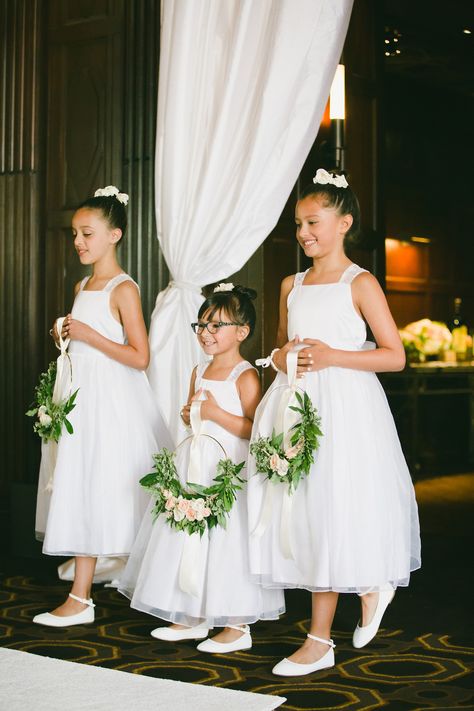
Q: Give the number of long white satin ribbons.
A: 3